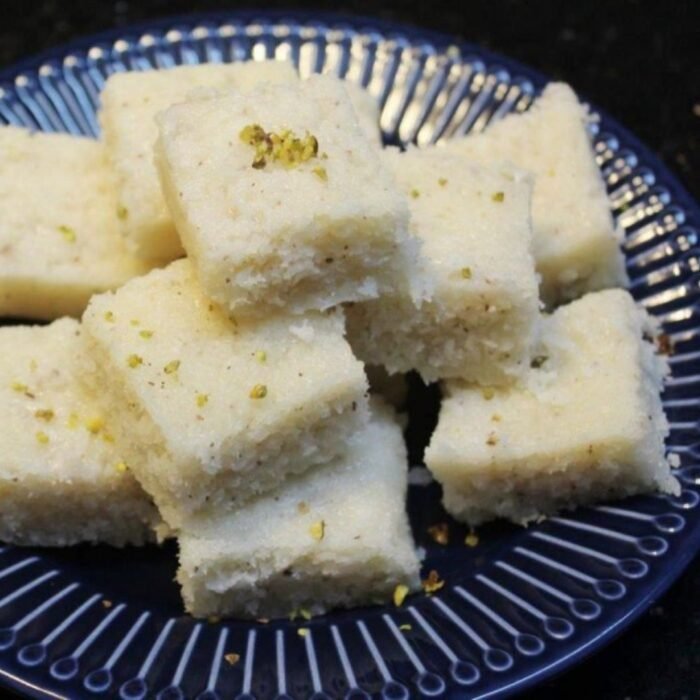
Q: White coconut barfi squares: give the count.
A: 9